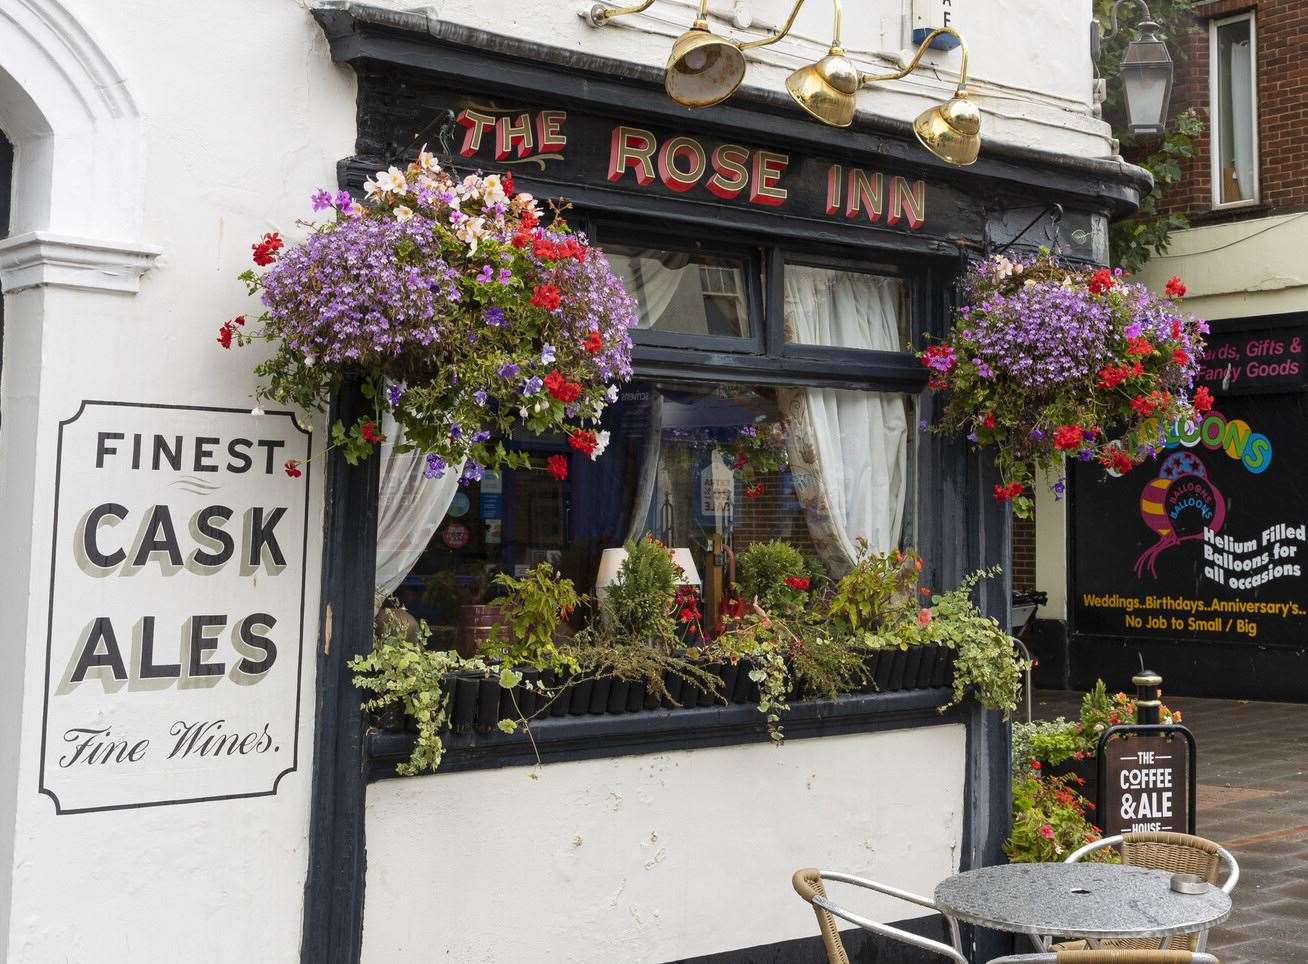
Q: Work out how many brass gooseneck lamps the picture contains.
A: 3